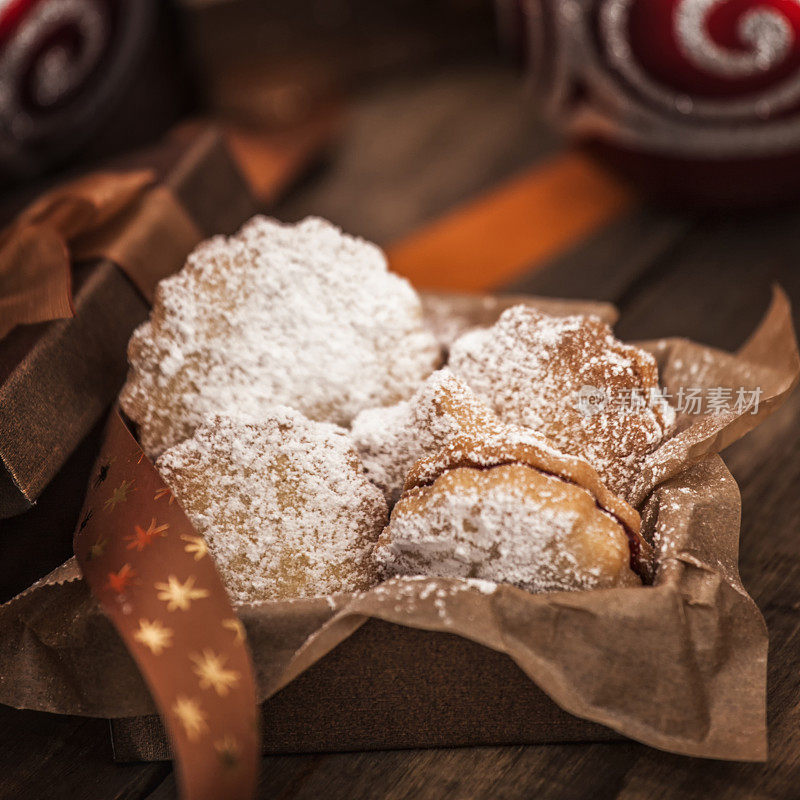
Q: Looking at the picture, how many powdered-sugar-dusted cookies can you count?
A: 5